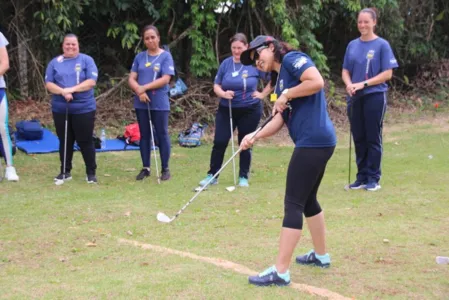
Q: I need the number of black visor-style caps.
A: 1